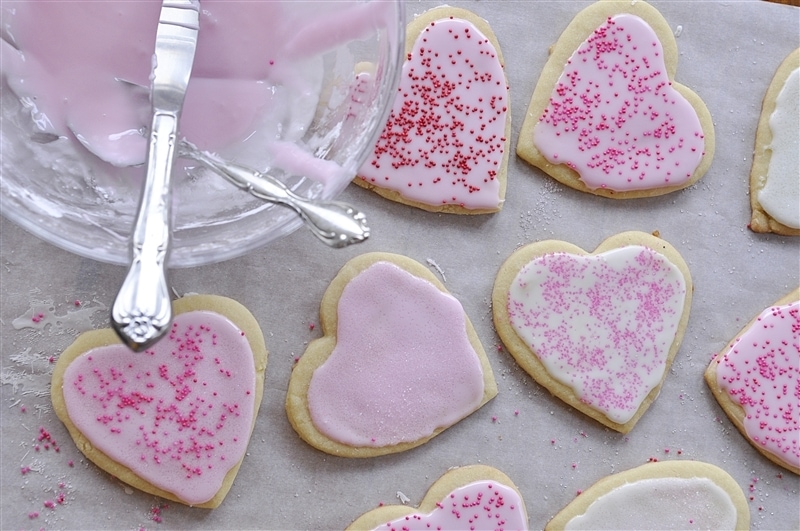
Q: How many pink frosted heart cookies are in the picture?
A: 6